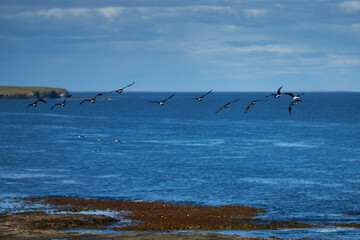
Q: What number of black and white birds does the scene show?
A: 11